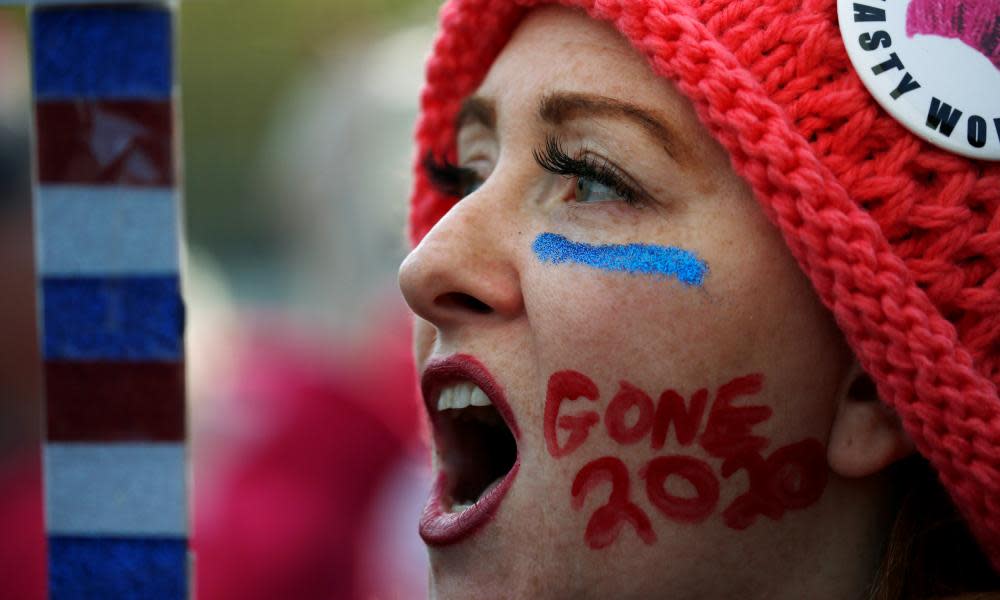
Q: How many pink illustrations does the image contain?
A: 1